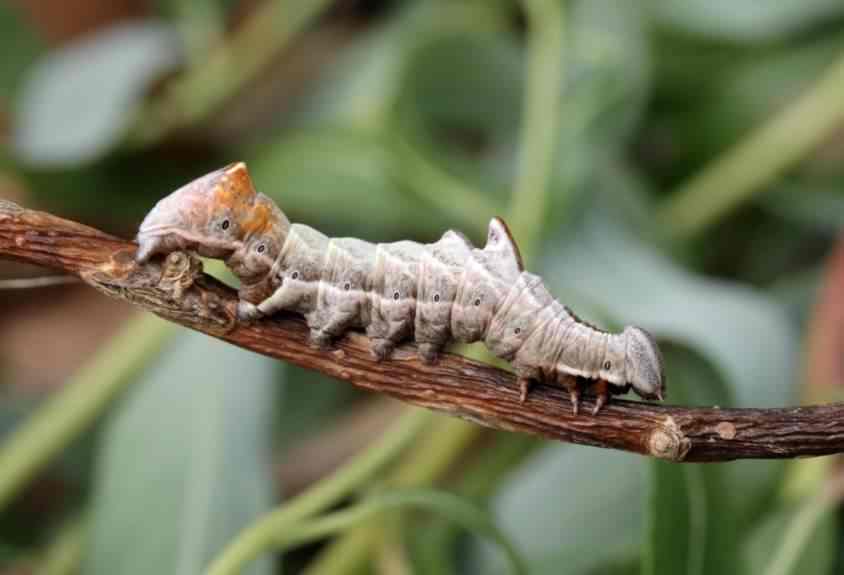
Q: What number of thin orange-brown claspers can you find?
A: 3